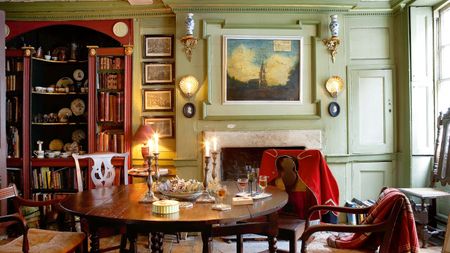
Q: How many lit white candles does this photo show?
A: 4